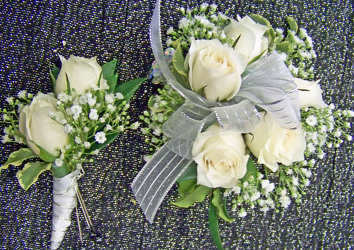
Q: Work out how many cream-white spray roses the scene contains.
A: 7